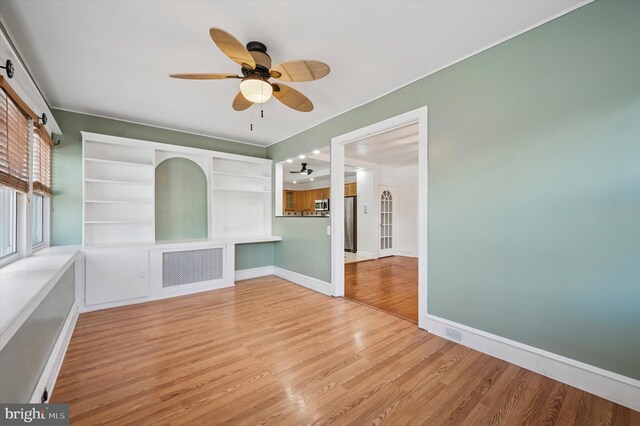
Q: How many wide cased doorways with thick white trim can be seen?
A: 1